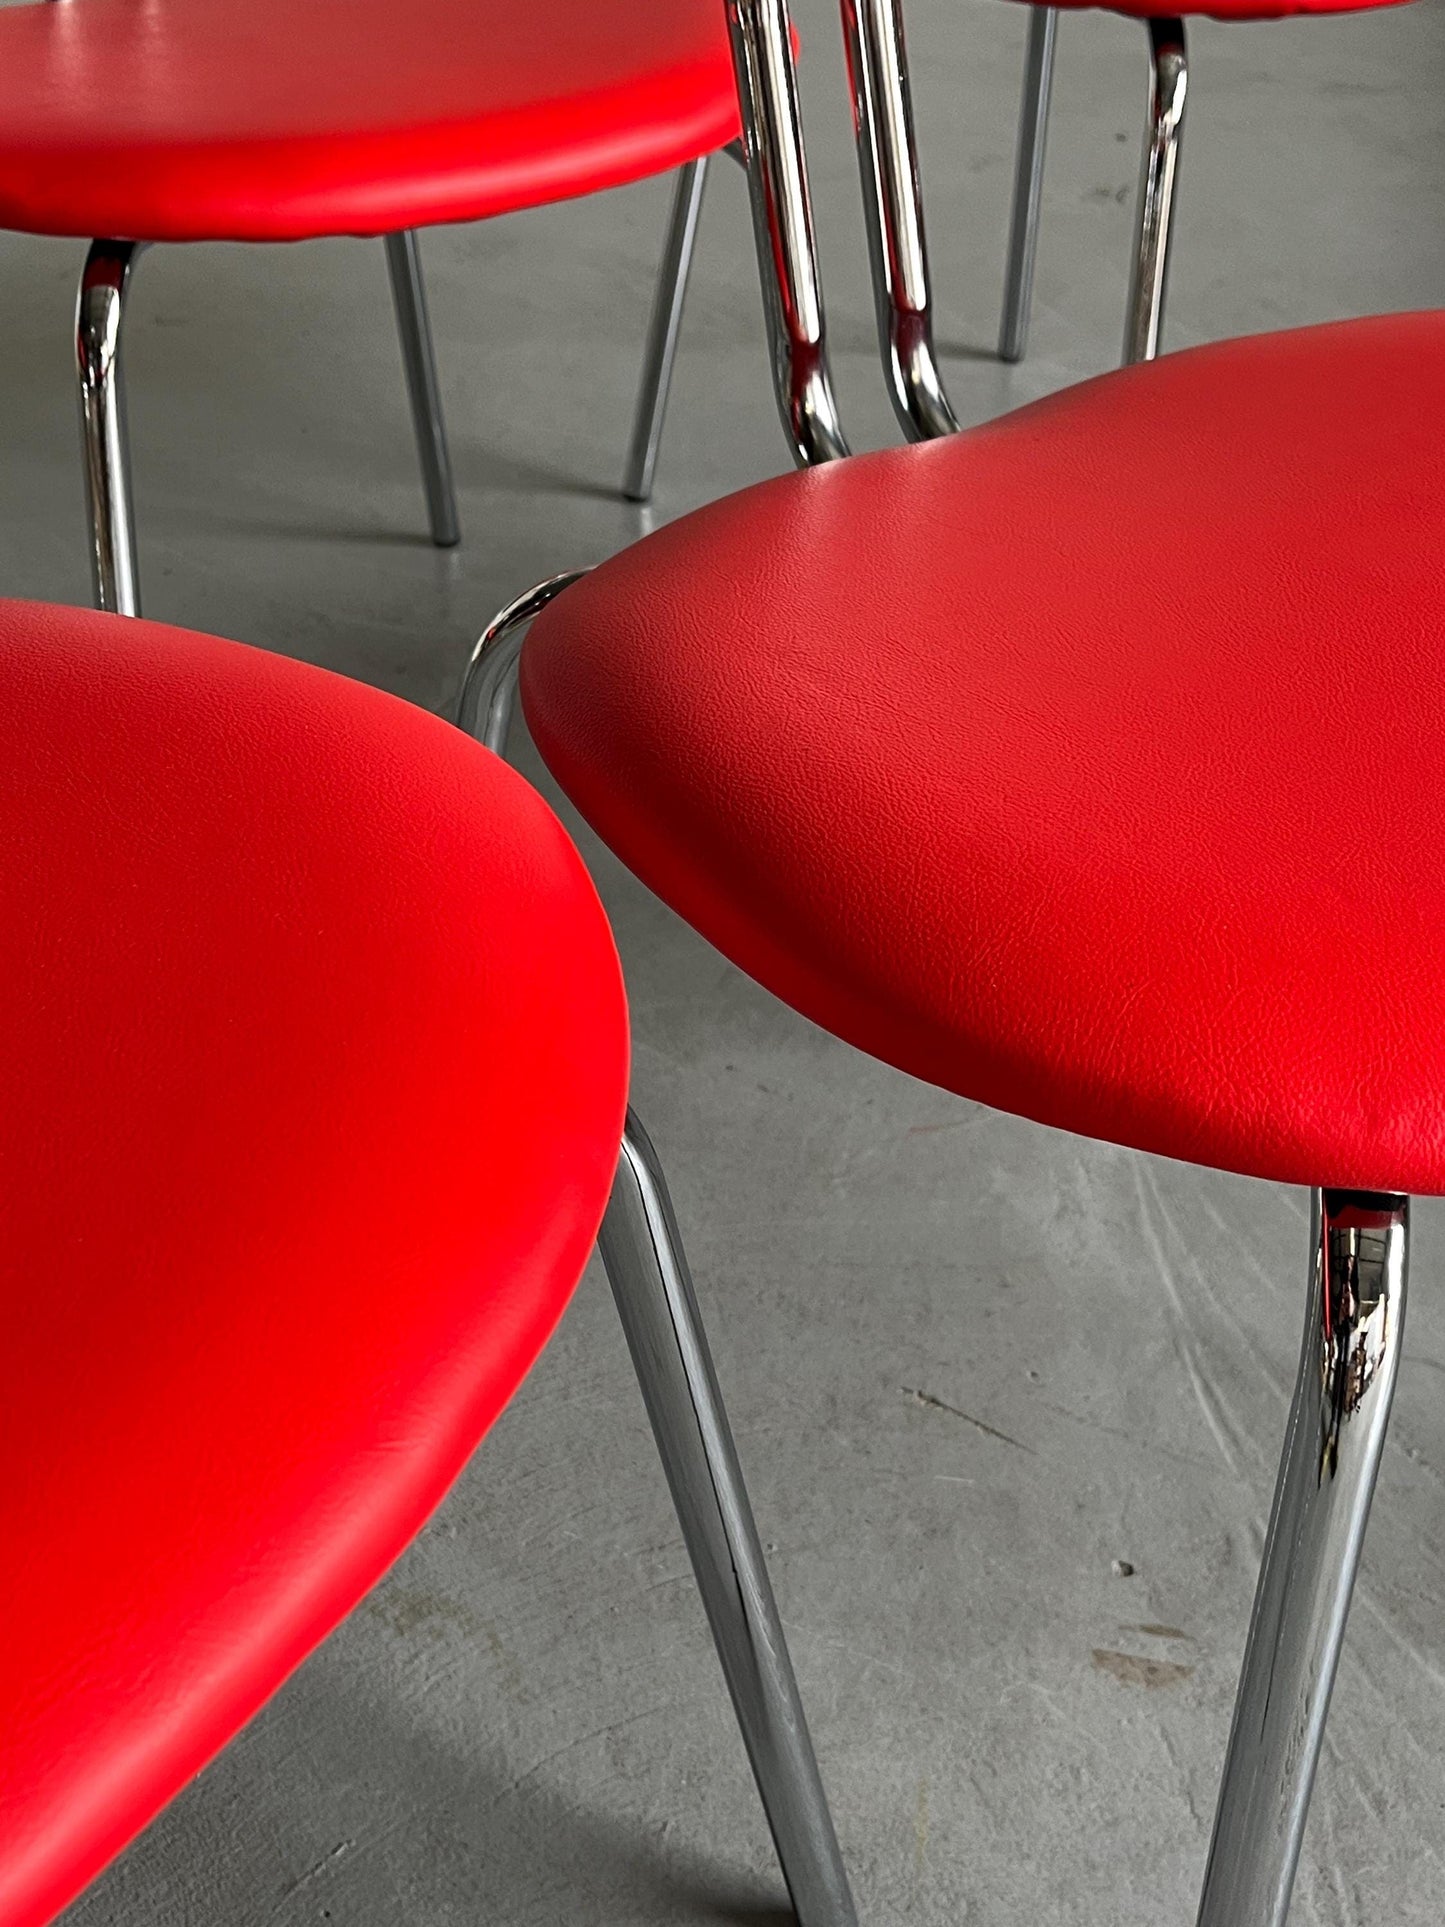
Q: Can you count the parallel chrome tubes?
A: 2